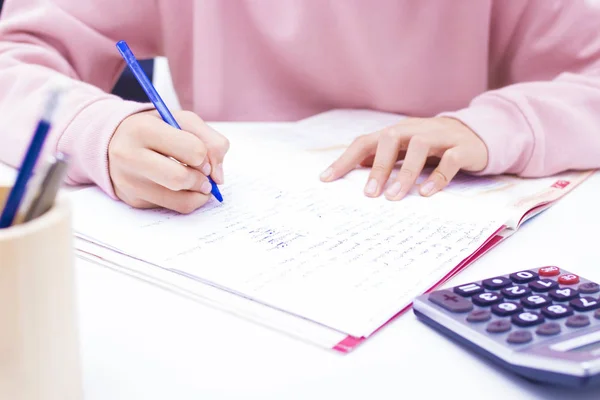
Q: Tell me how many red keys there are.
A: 2